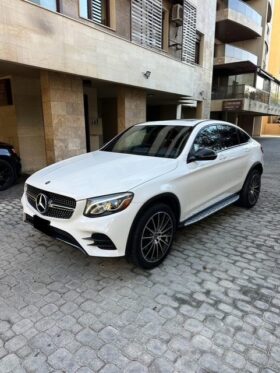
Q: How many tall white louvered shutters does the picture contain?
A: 2